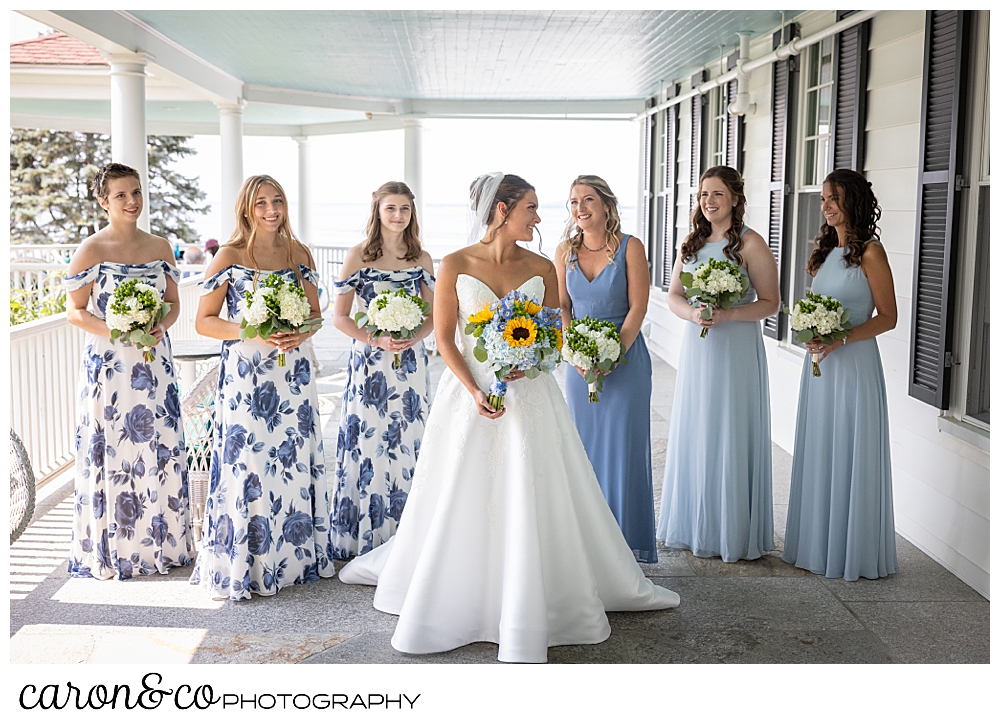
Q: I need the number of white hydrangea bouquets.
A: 6